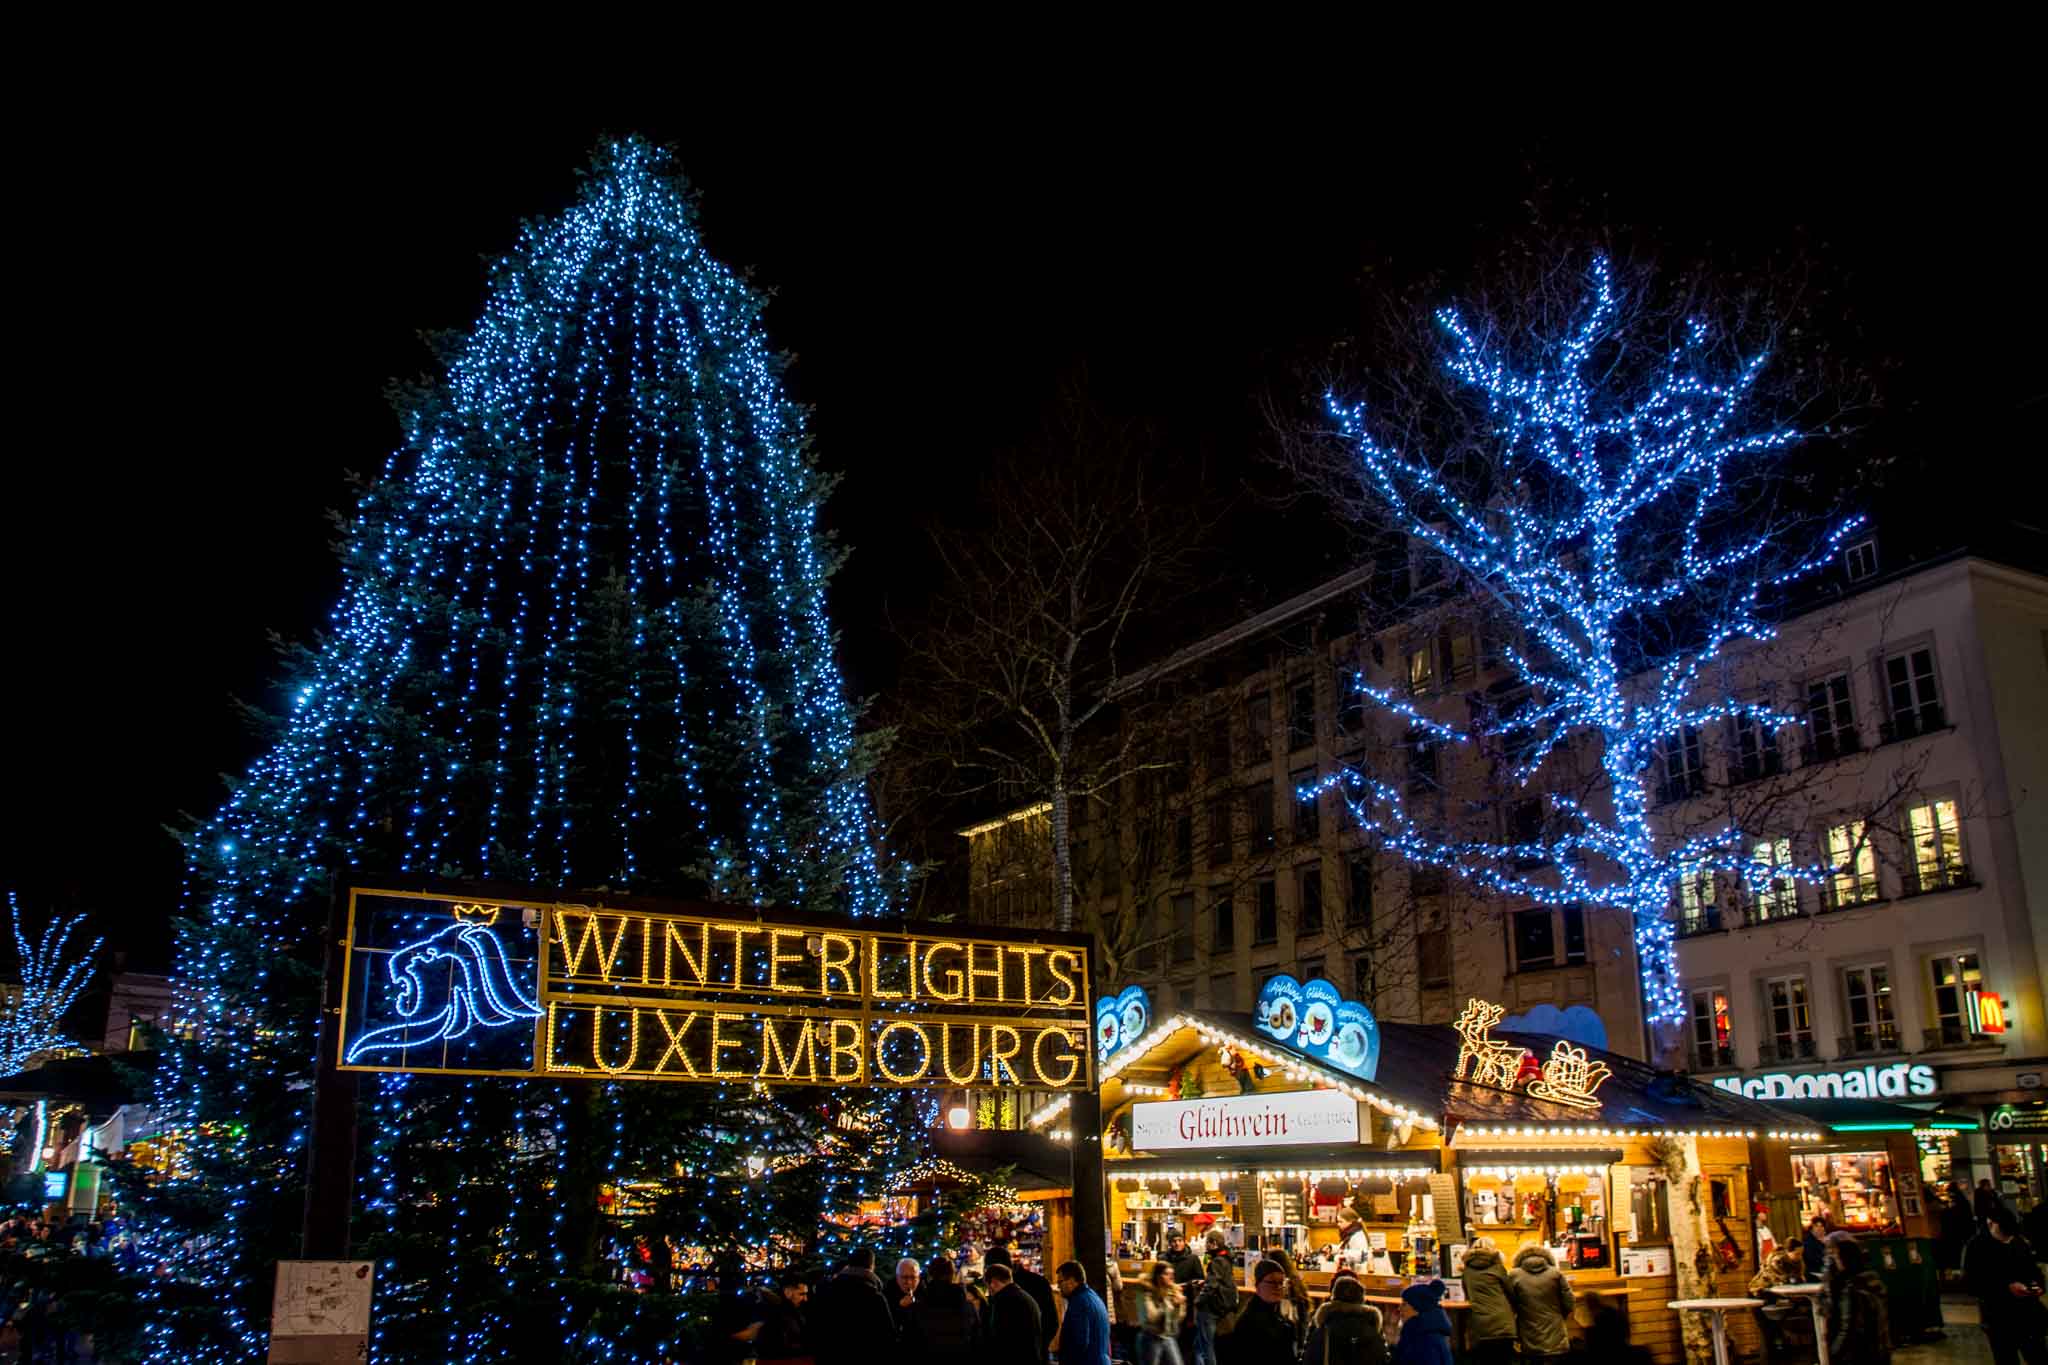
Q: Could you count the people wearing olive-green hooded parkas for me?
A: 2